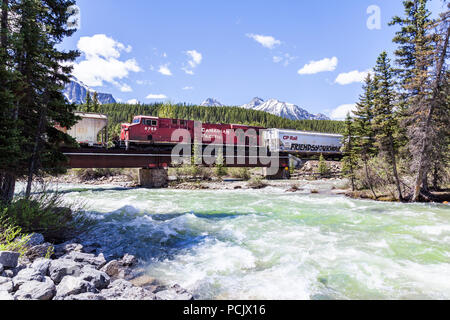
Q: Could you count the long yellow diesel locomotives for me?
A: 0